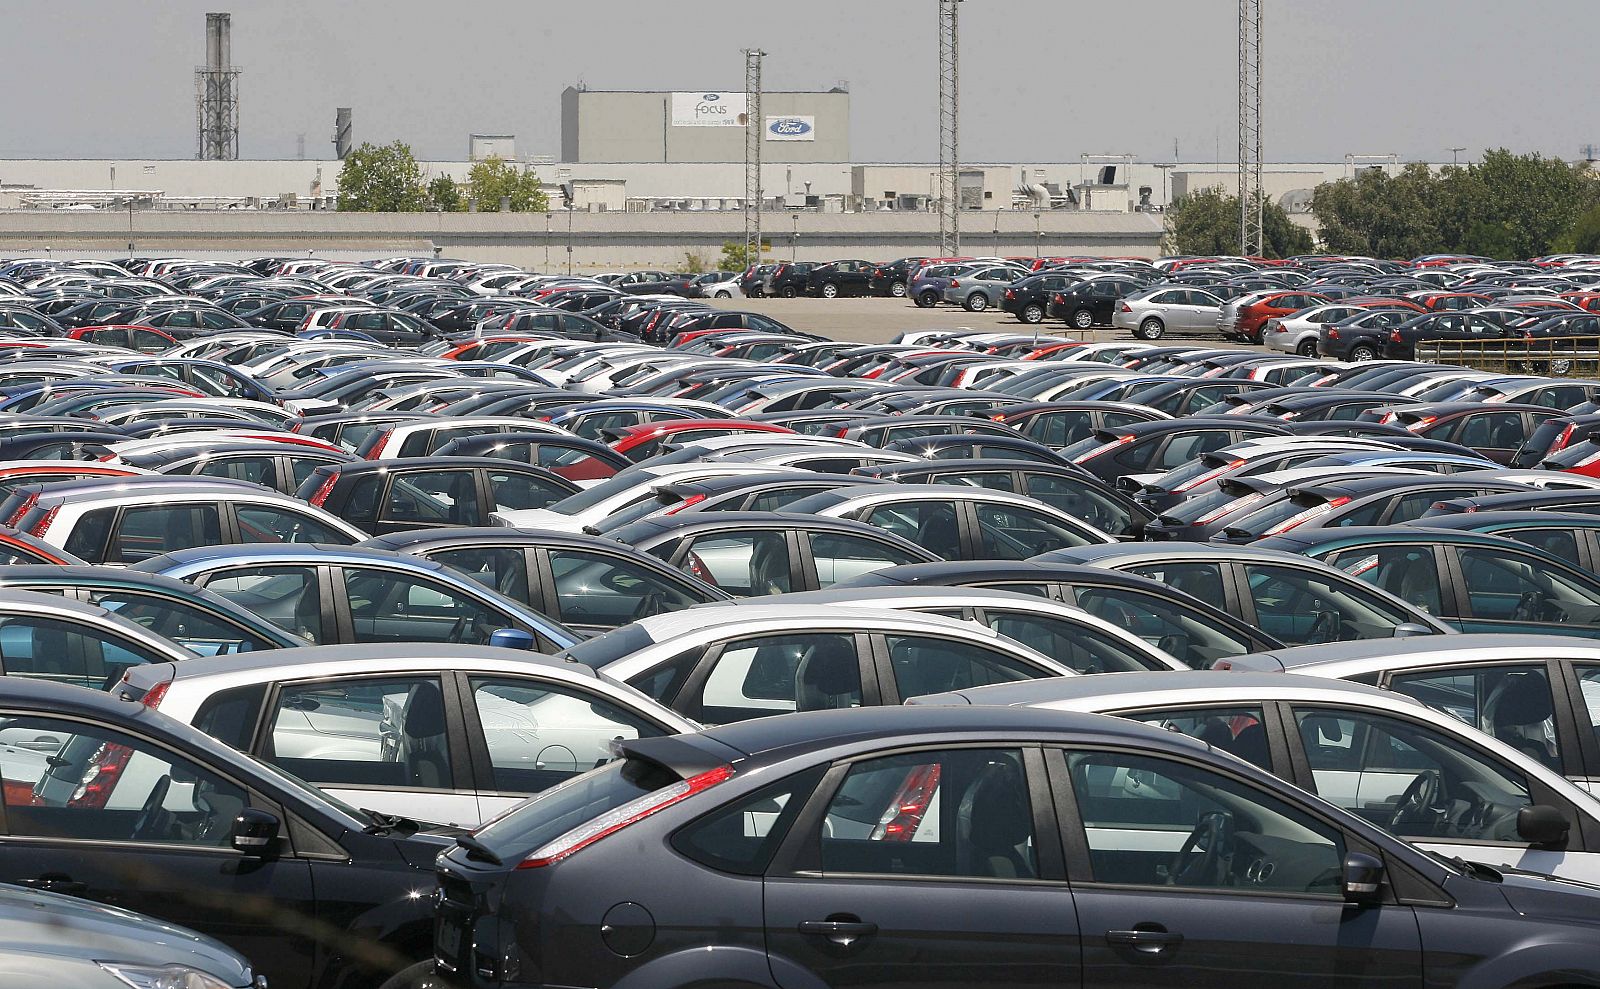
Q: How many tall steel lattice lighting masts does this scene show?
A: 3